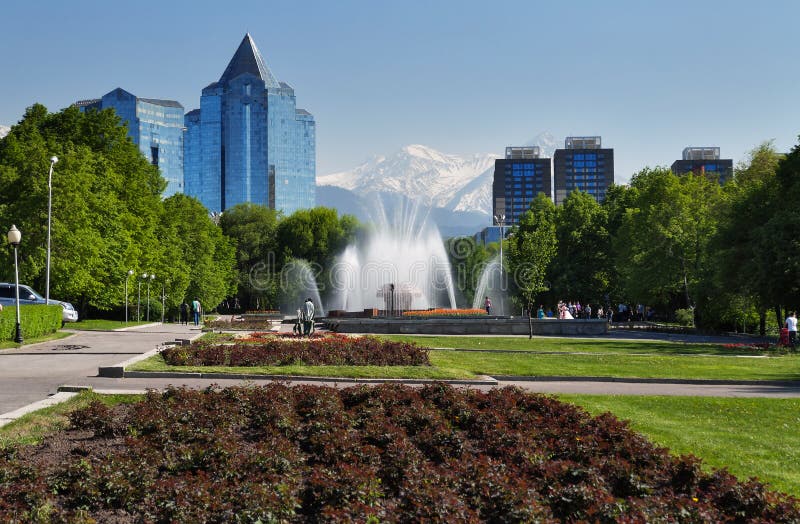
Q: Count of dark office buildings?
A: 3